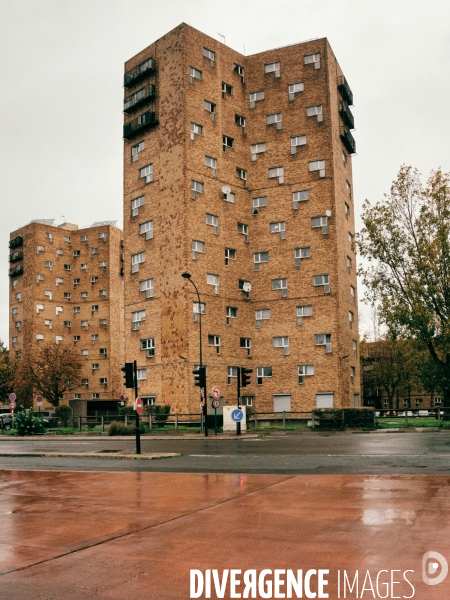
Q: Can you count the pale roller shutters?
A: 2